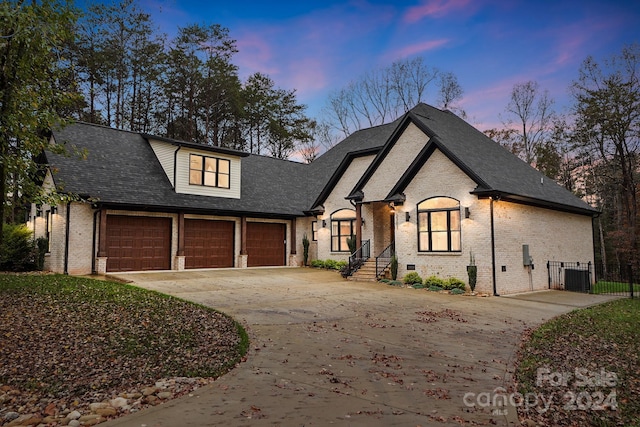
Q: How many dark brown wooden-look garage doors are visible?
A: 3